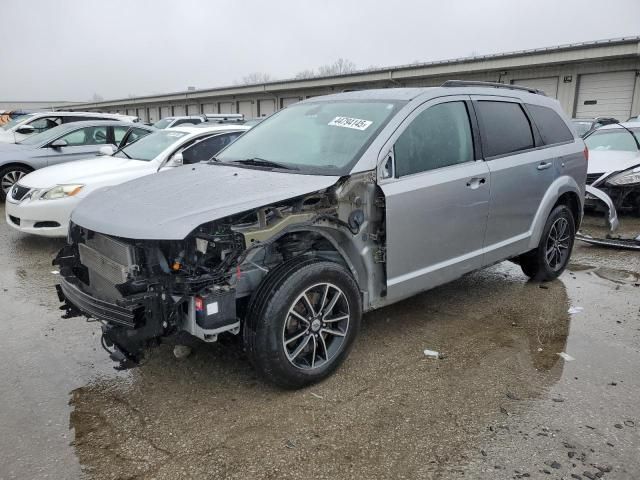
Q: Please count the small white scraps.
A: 3